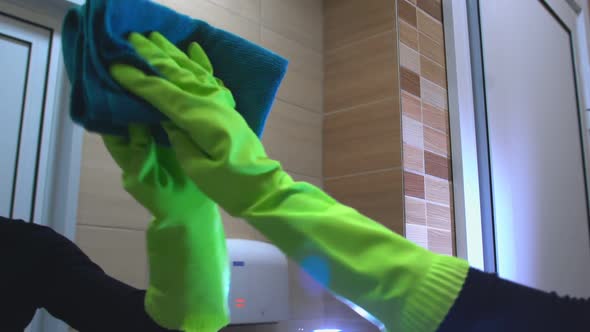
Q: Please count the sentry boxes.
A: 0